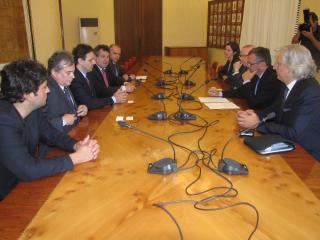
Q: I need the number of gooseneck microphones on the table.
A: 10